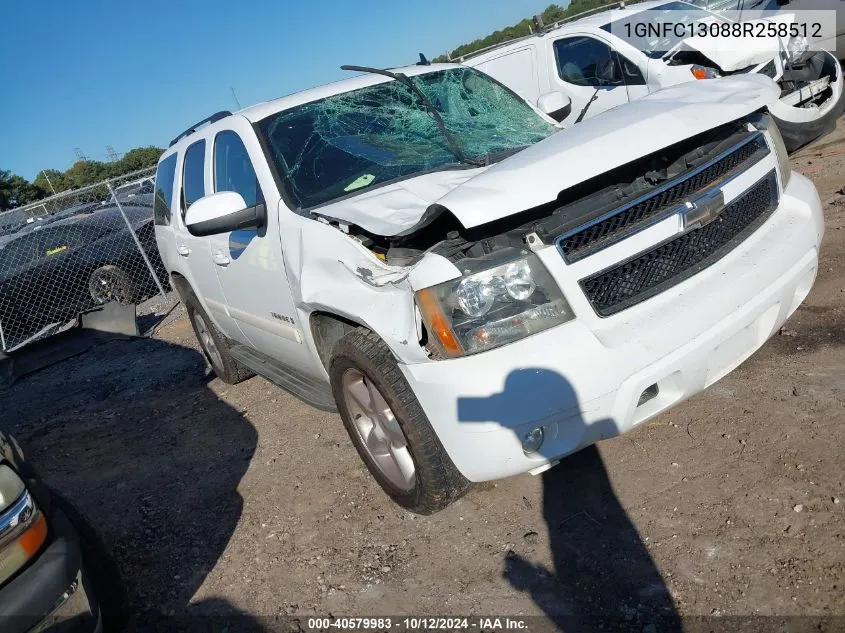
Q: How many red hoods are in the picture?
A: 0